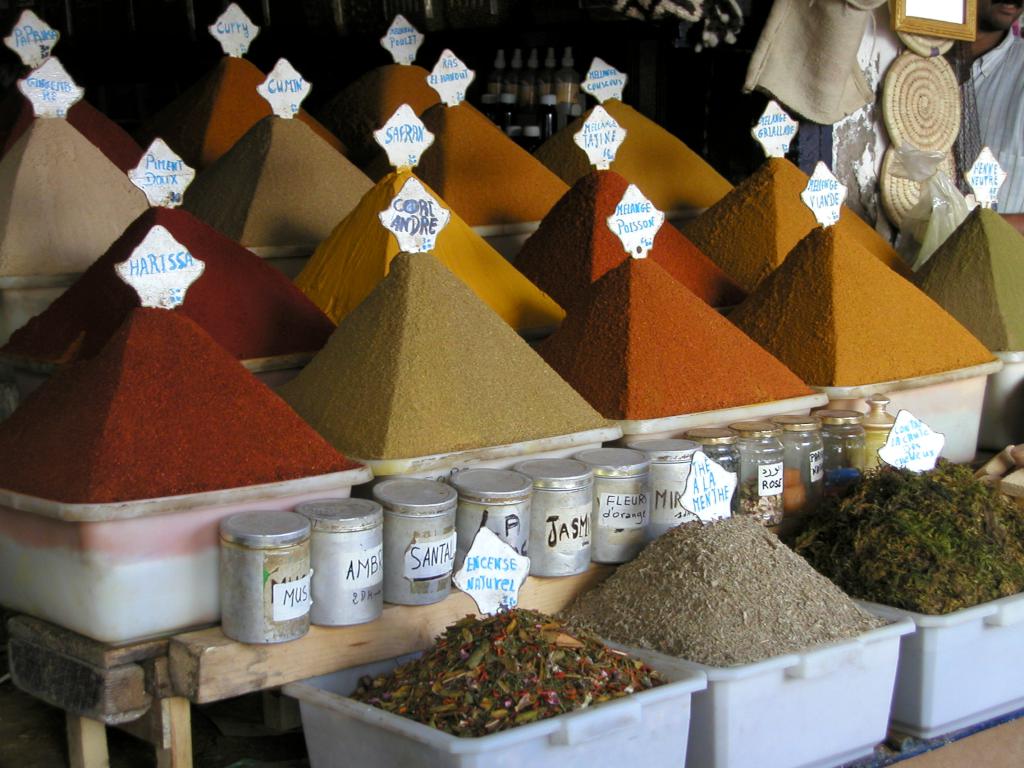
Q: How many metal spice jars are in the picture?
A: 7